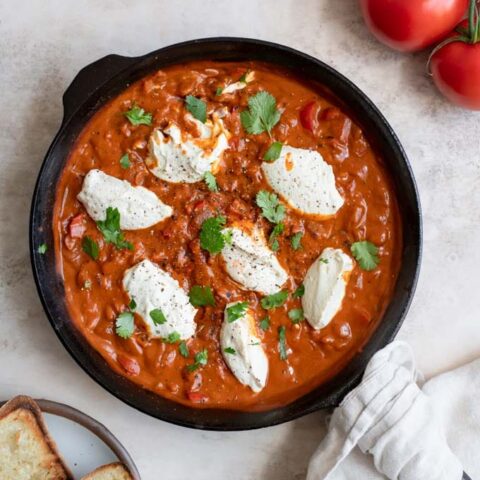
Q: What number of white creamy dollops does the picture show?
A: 7